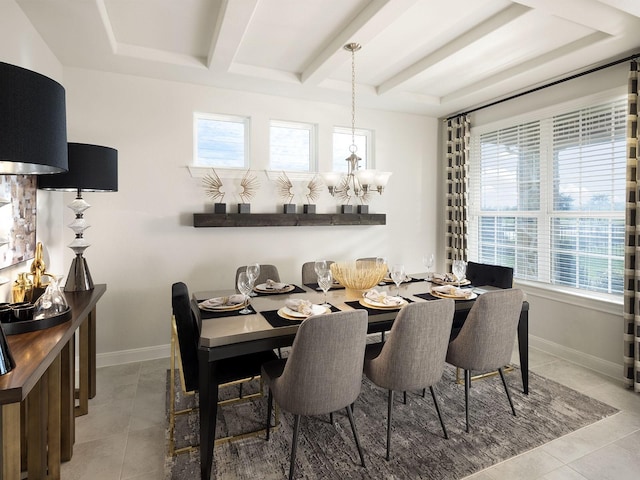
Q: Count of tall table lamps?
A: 2